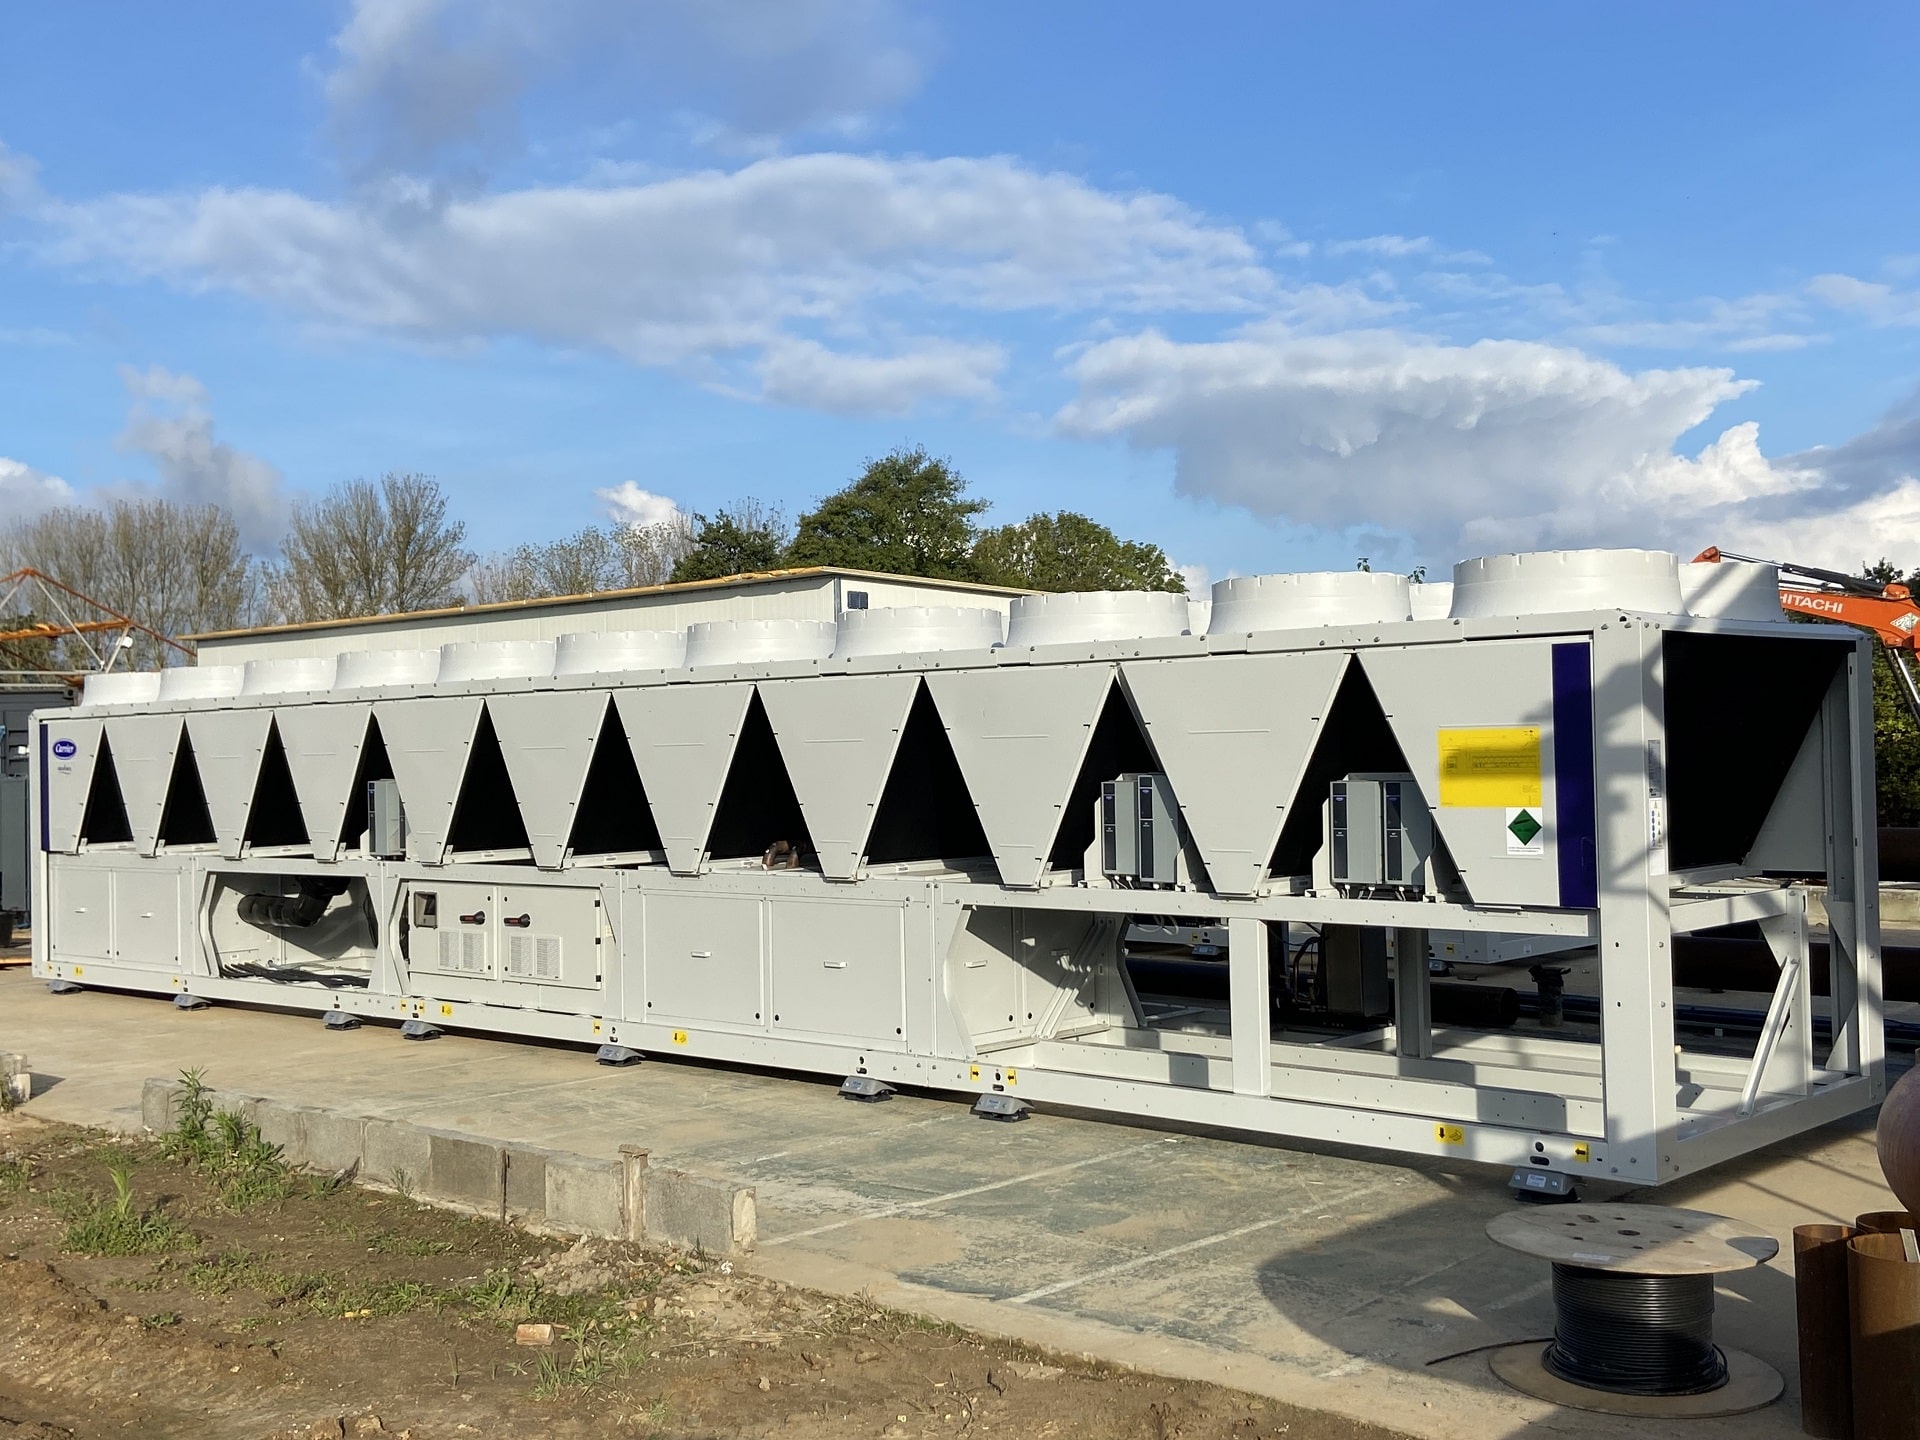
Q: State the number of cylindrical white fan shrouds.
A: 14